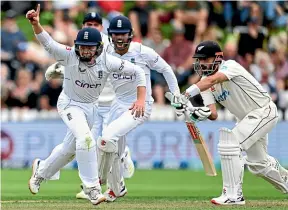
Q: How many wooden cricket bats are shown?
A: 1